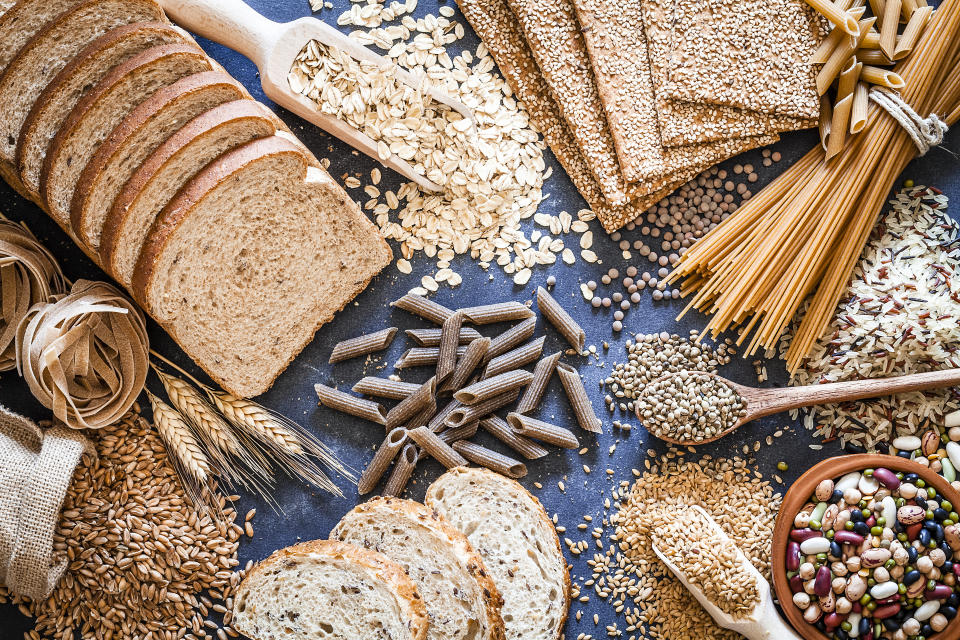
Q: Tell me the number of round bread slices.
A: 3